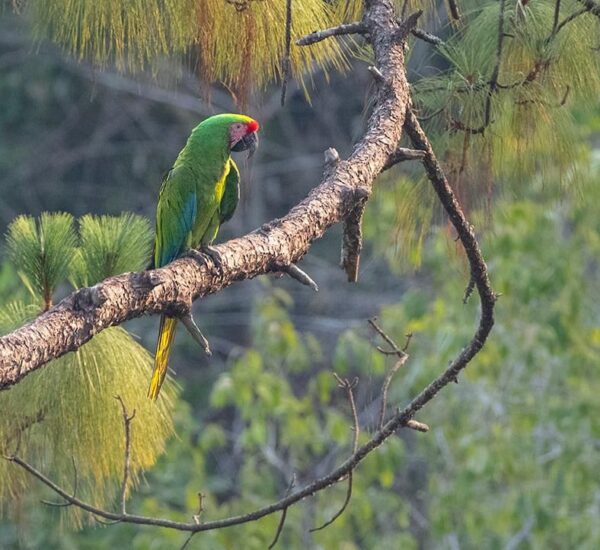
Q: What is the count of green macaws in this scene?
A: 1